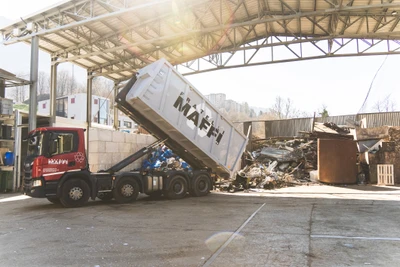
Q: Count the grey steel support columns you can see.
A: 4